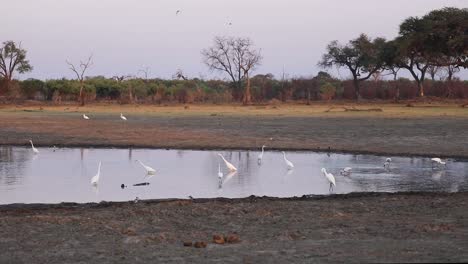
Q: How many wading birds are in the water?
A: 11